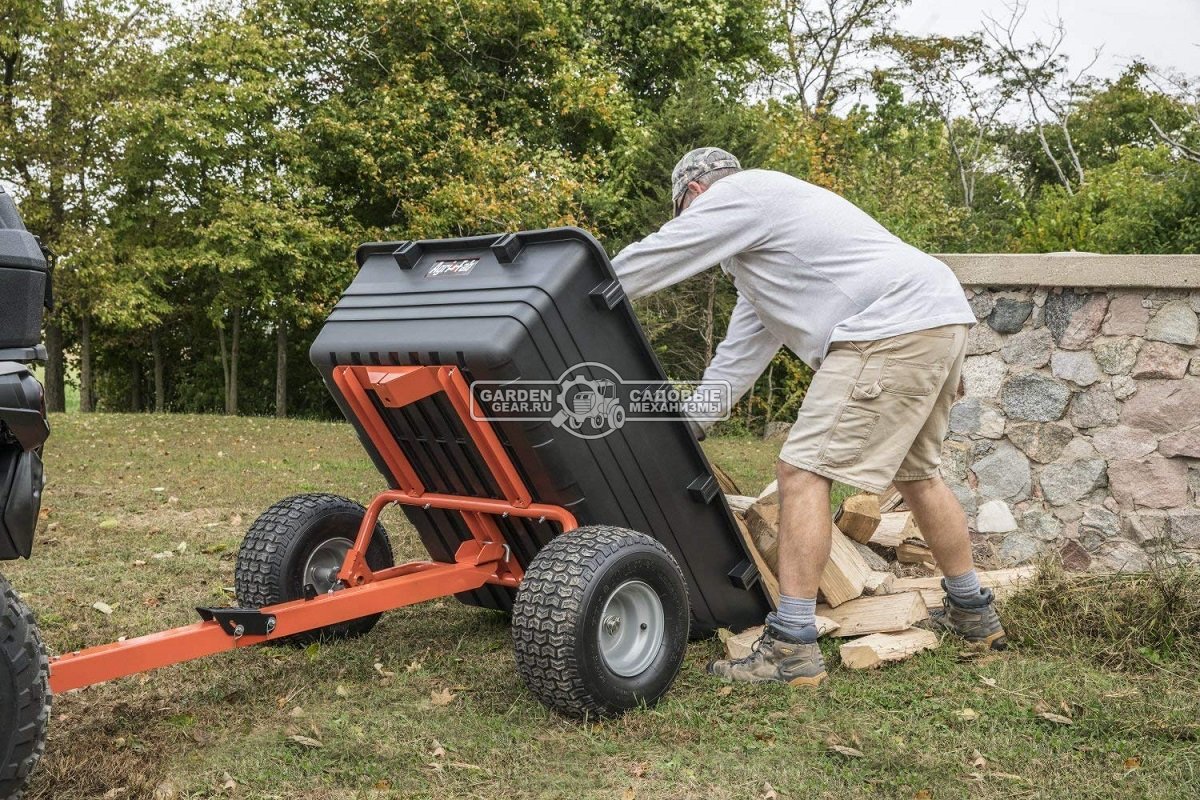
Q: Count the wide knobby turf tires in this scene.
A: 2